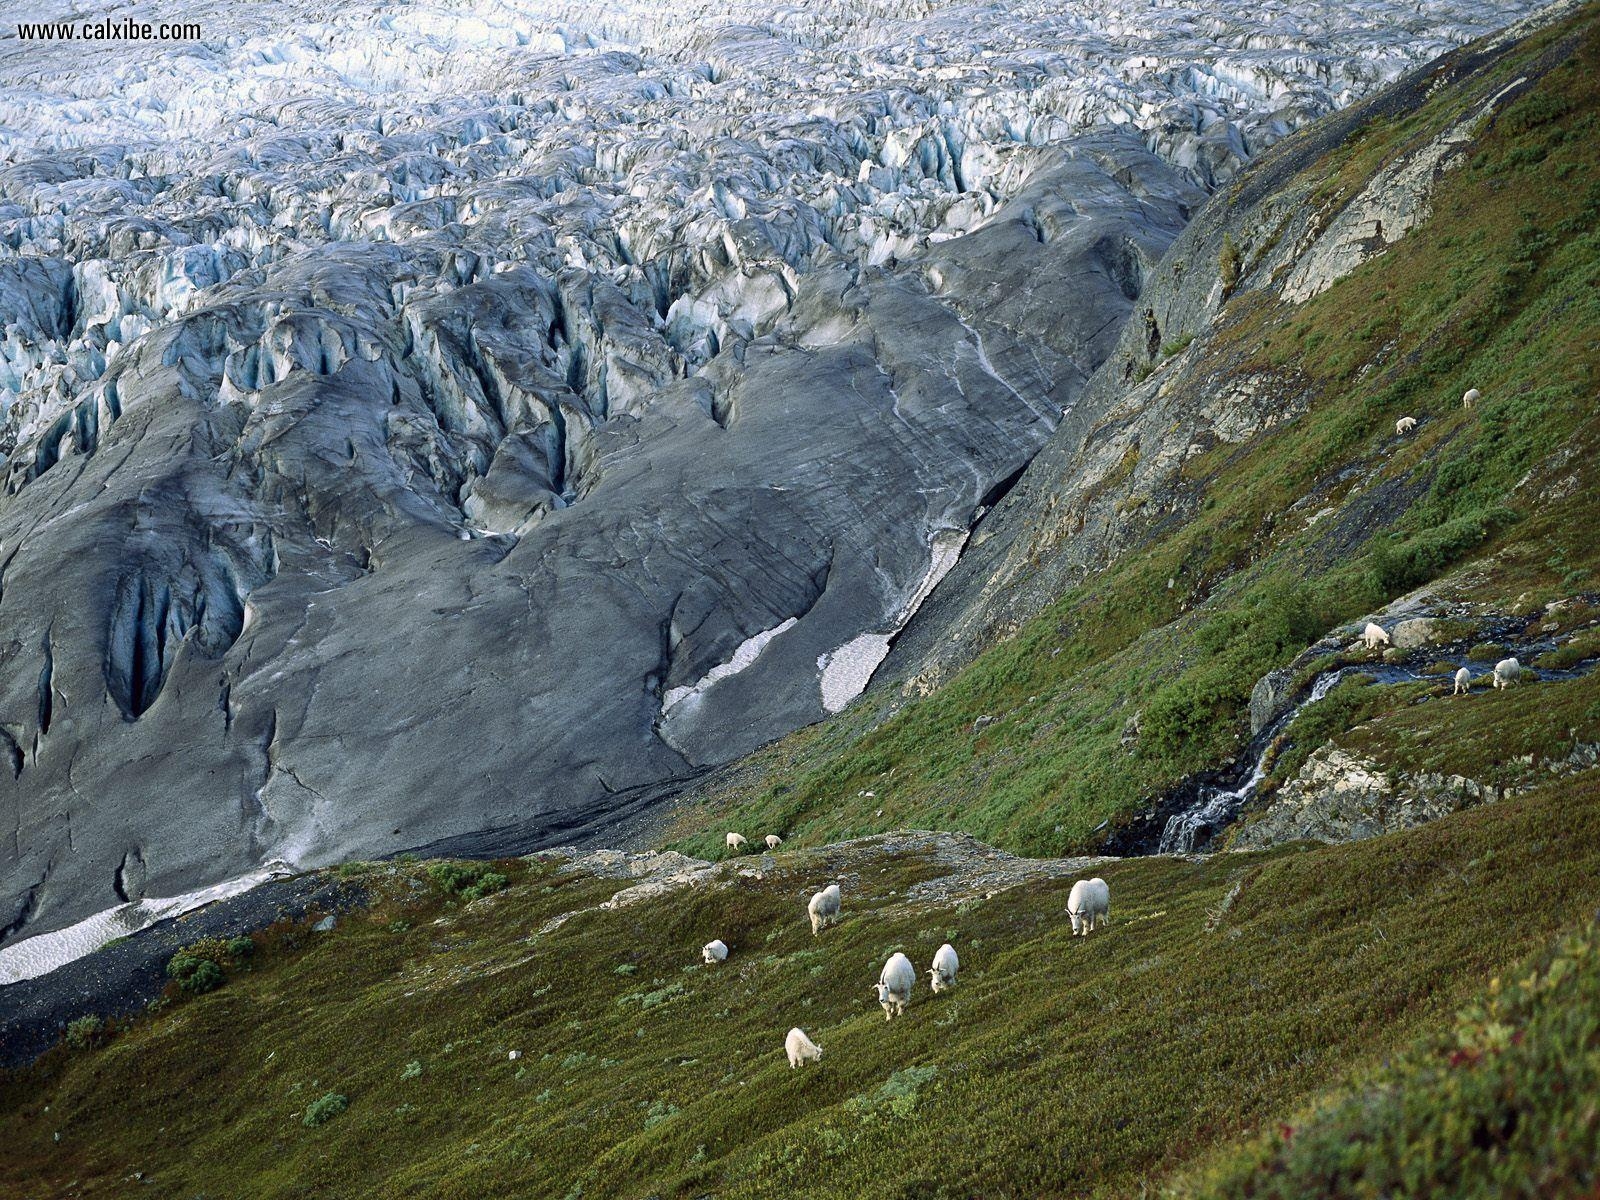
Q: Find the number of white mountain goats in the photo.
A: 13